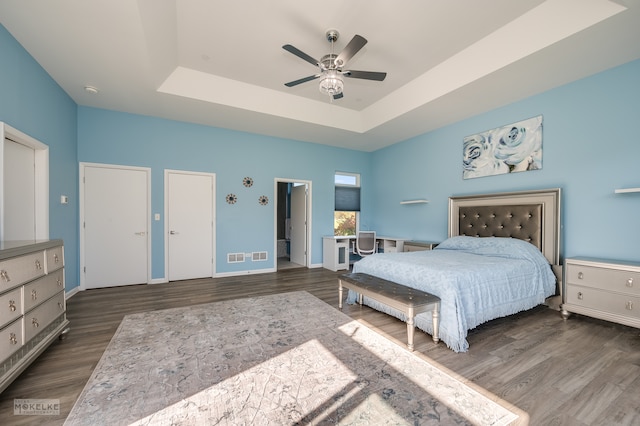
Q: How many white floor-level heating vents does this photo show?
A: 2